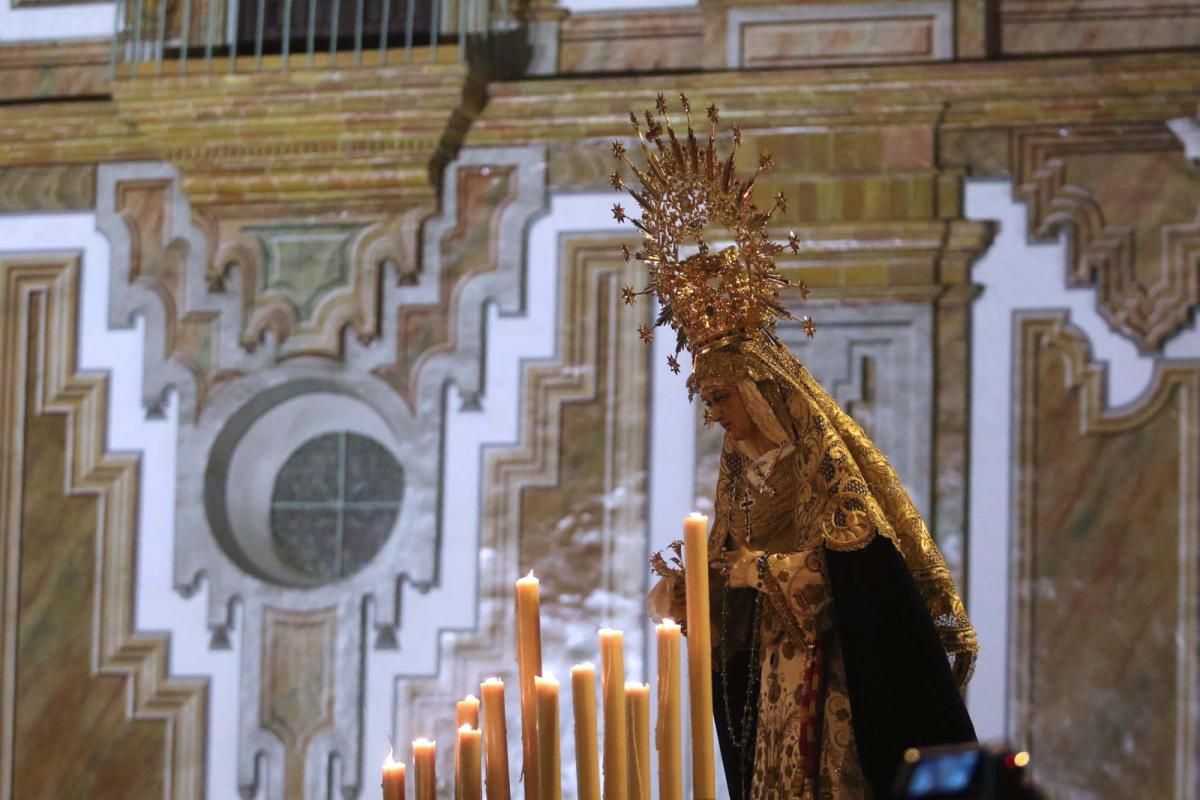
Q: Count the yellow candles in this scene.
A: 12